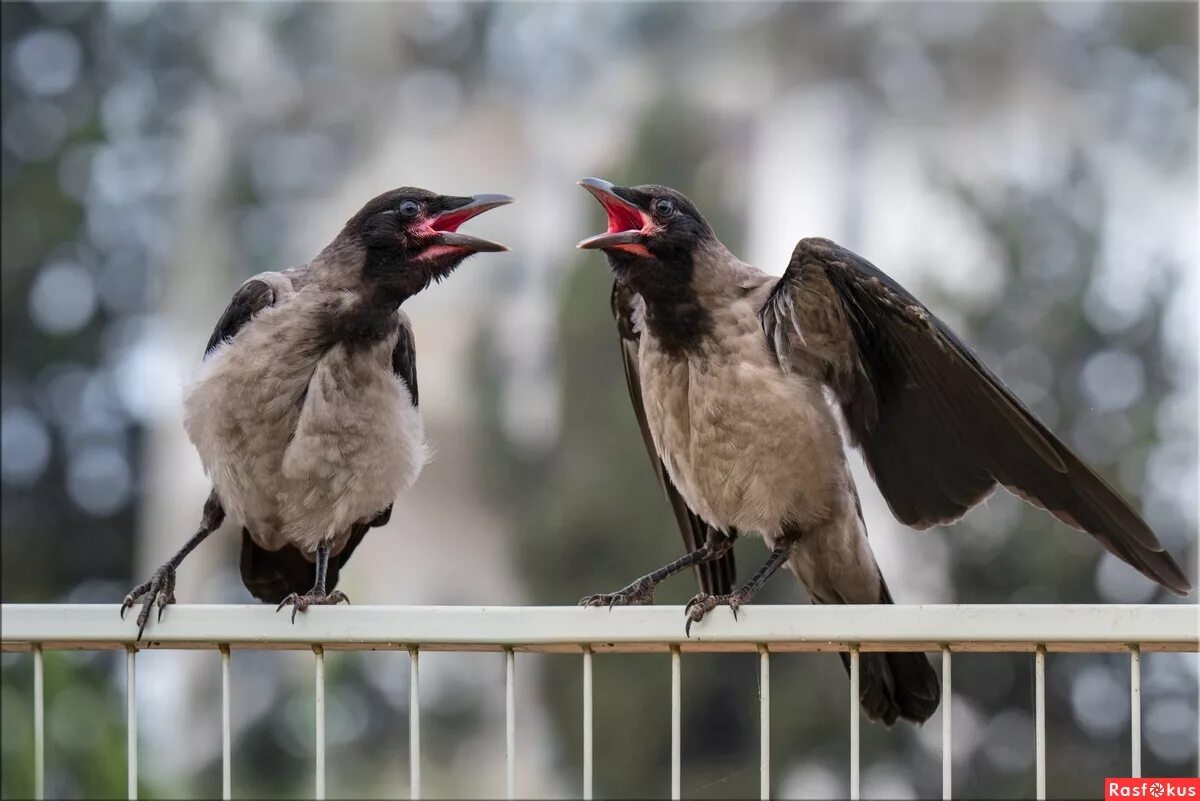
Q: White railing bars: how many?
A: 13